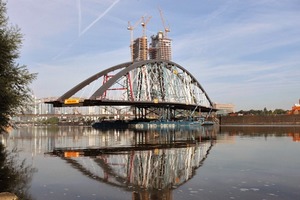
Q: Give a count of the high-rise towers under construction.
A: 2